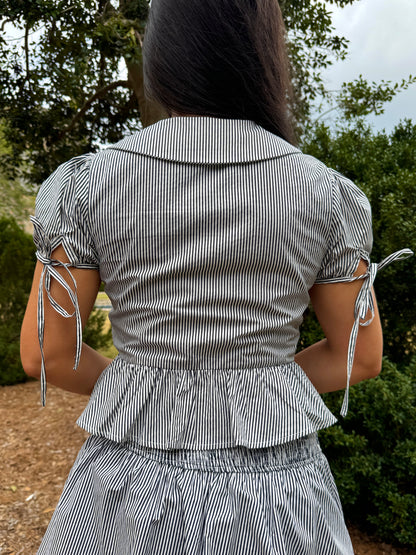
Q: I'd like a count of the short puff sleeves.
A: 2